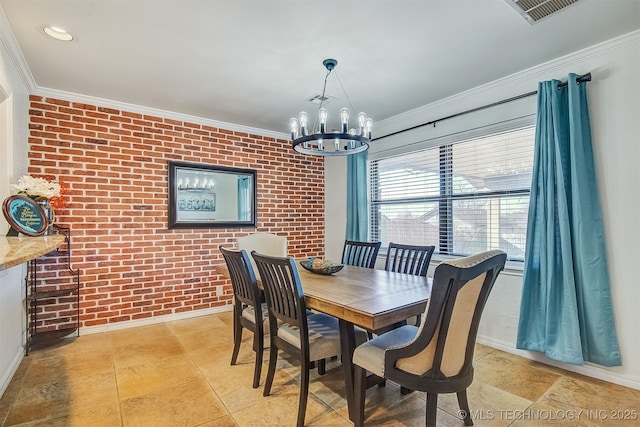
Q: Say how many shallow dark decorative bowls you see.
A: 1